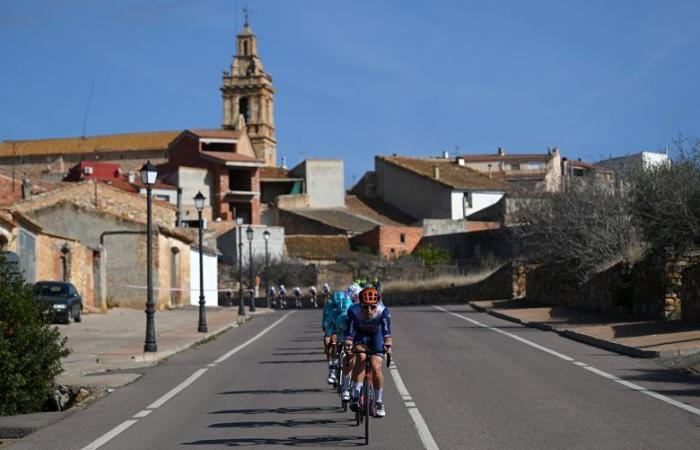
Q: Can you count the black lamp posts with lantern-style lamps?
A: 5